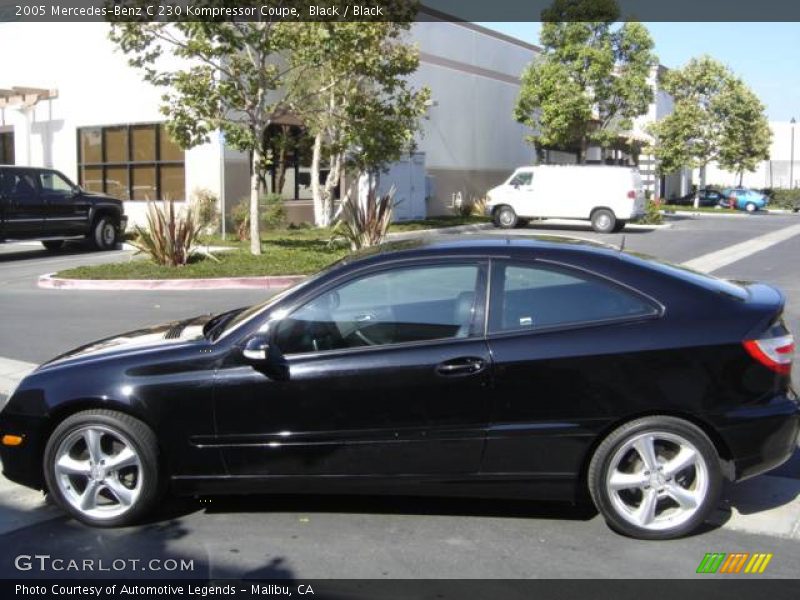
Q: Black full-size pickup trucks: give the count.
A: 1